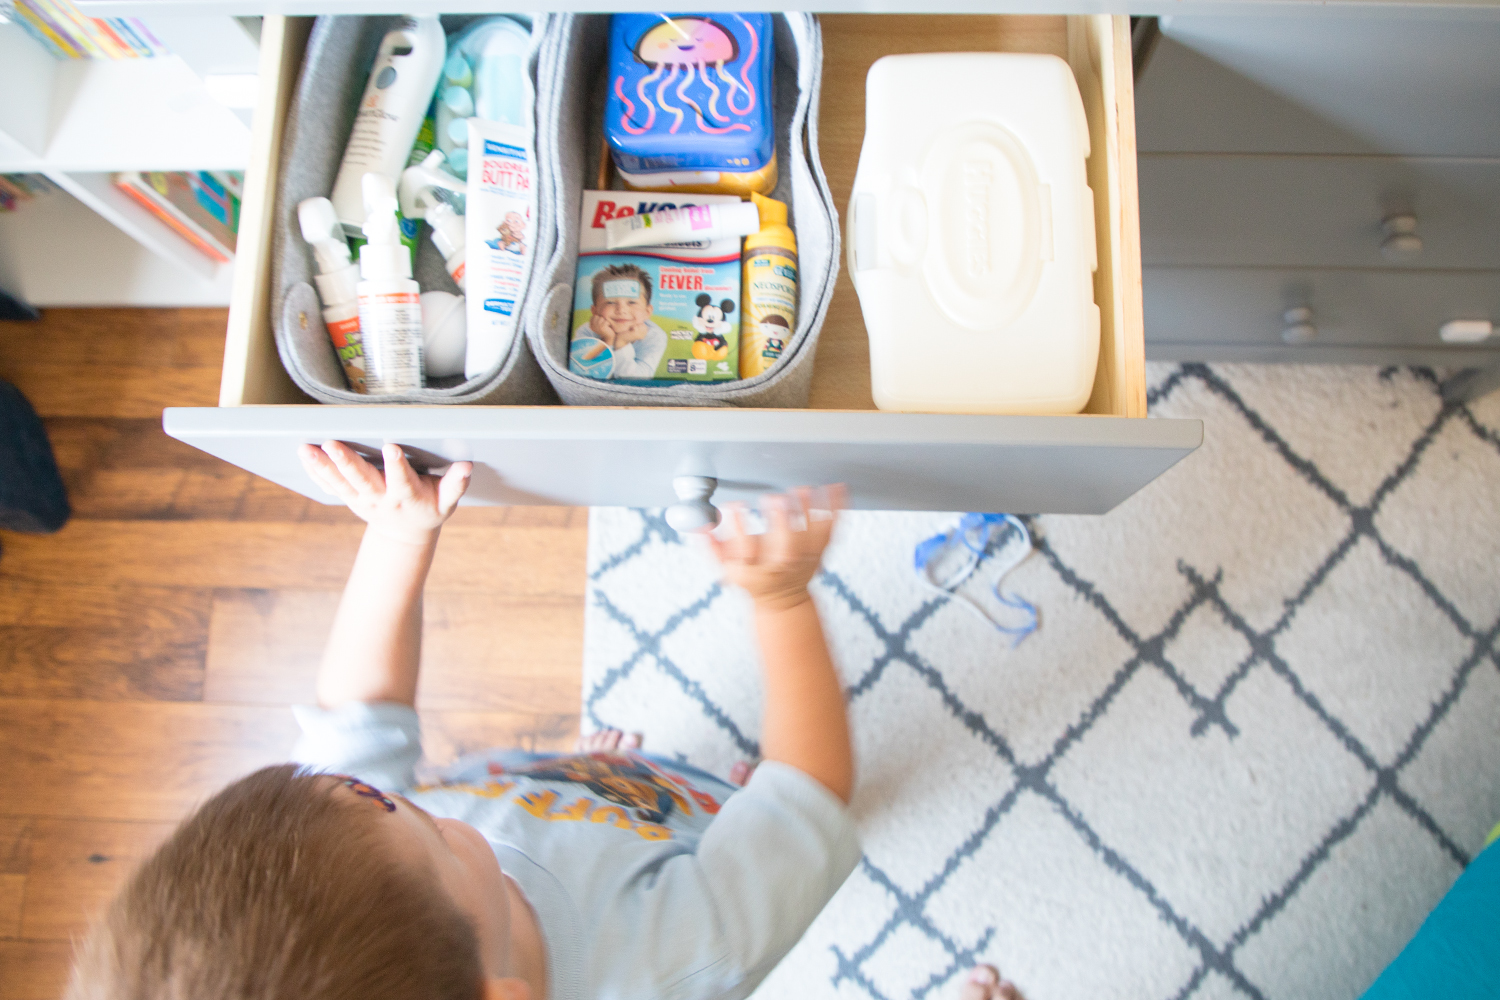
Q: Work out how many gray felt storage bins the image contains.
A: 2